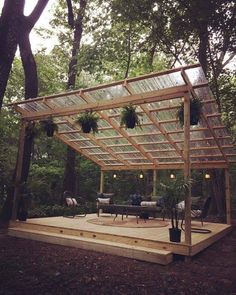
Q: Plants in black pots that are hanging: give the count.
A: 4